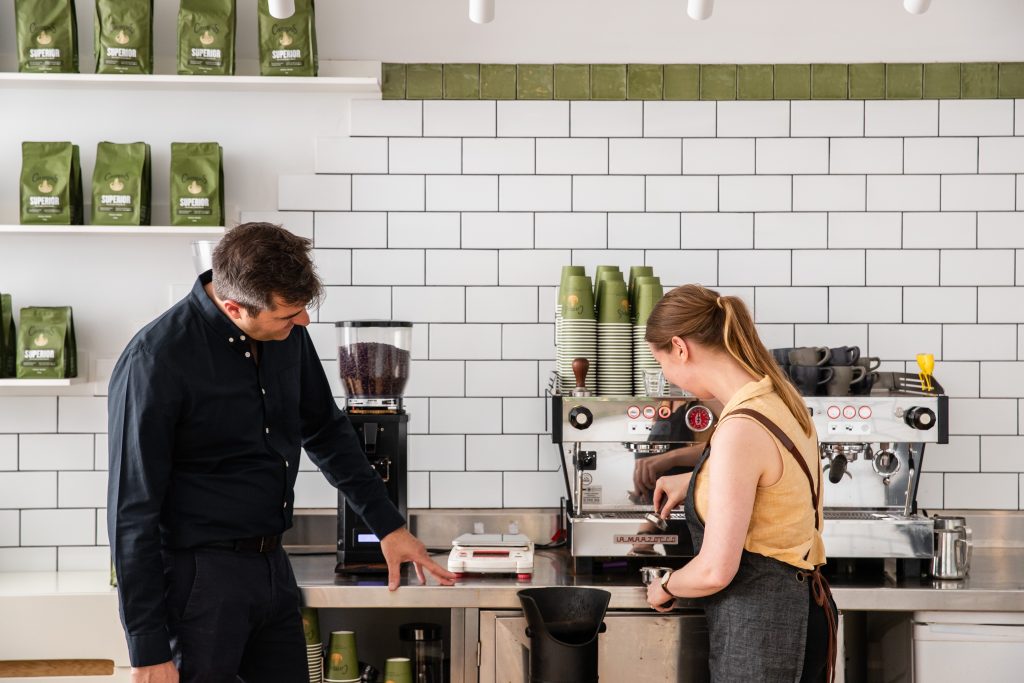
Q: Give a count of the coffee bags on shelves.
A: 9